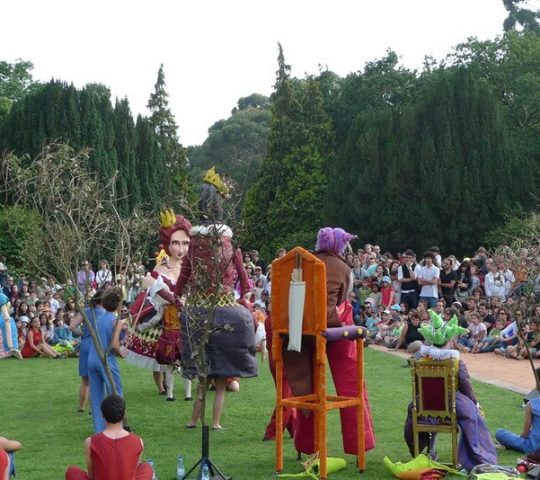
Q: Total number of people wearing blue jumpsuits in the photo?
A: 3